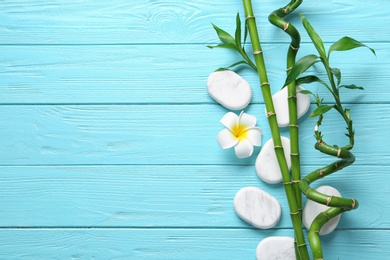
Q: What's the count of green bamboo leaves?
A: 13